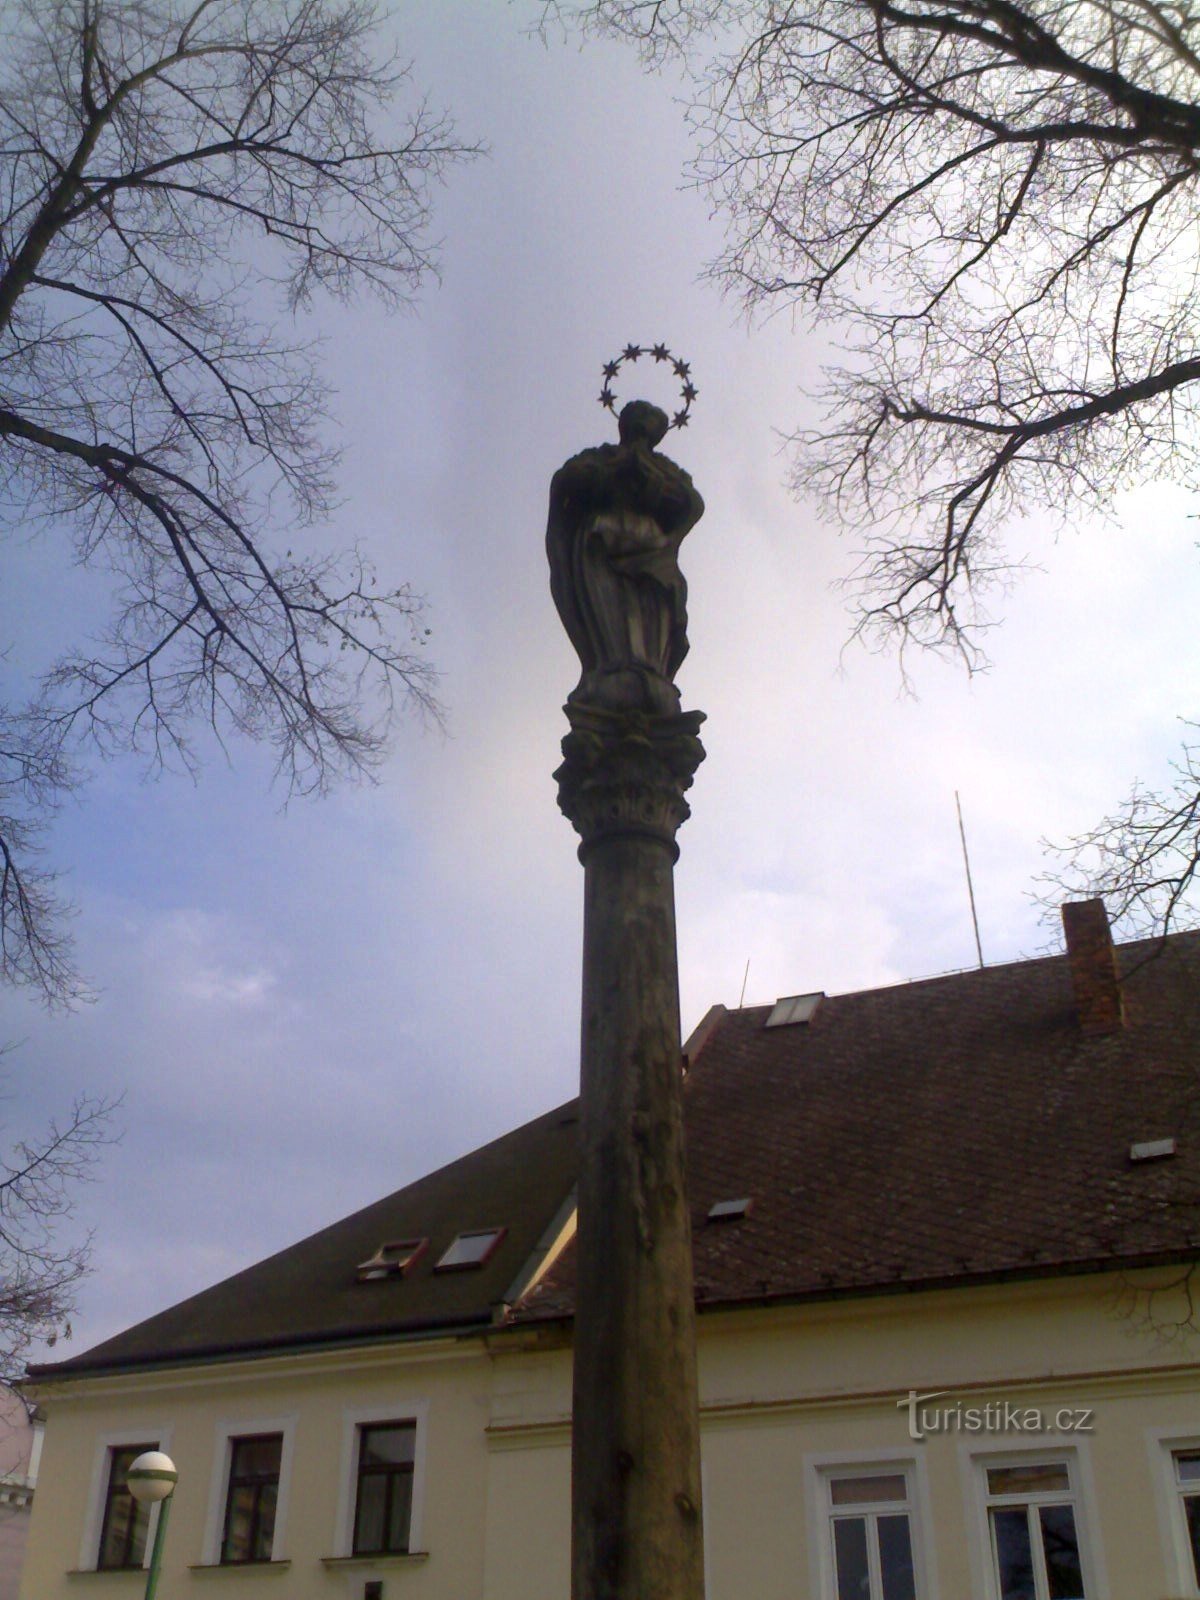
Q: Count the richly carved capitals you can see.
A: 1